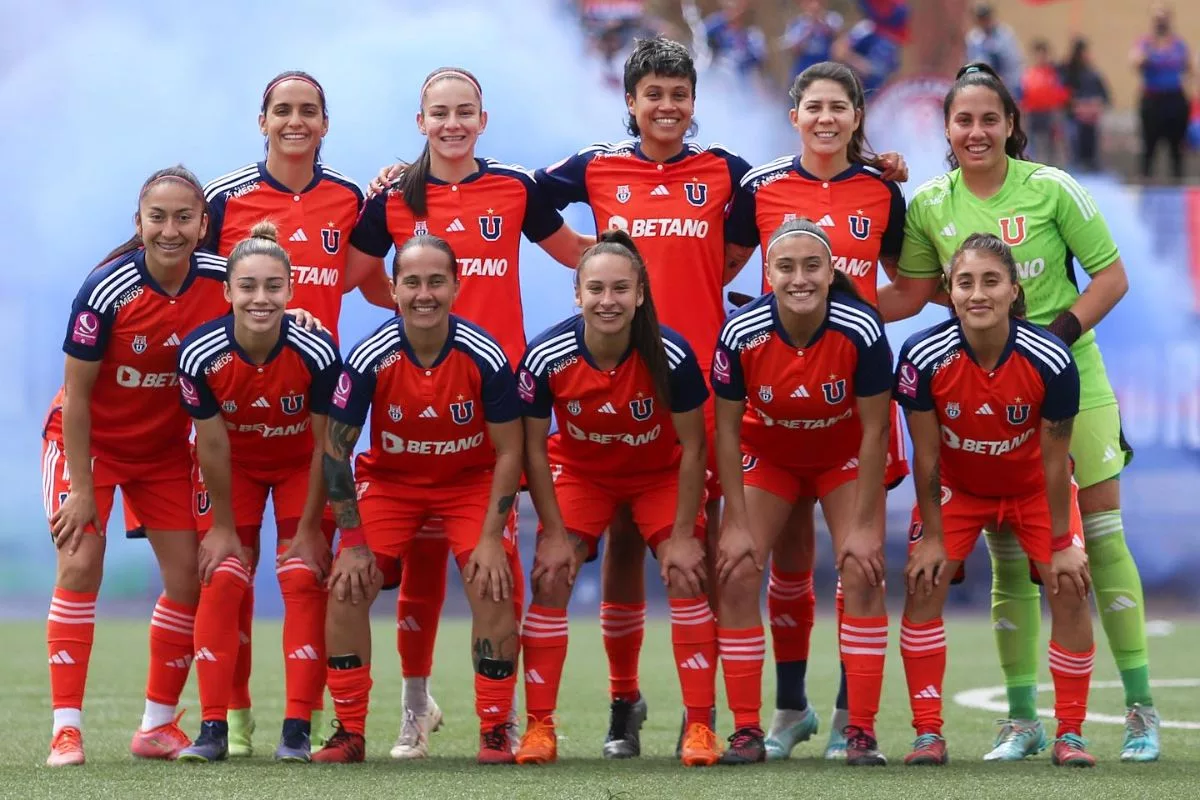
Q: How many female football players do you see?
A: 11